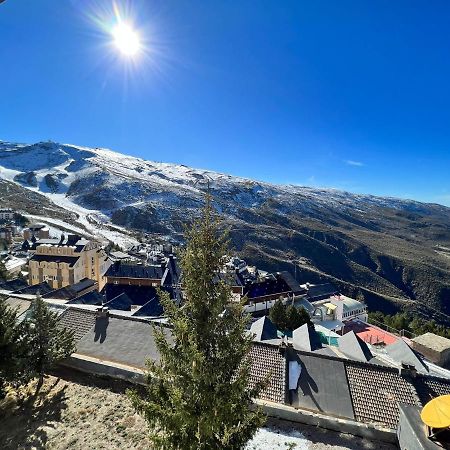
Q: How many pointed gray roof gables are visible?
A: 4